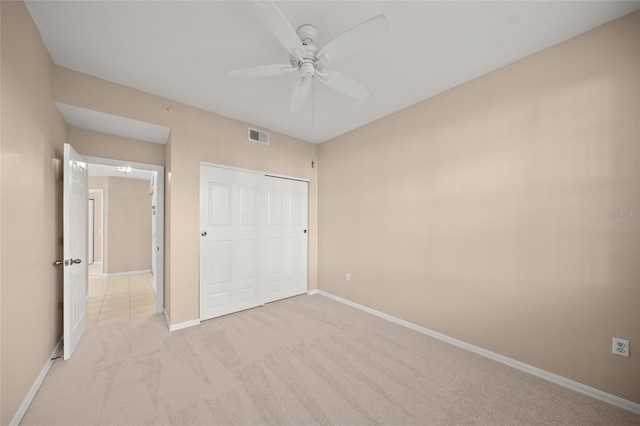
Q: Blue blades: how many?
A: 0